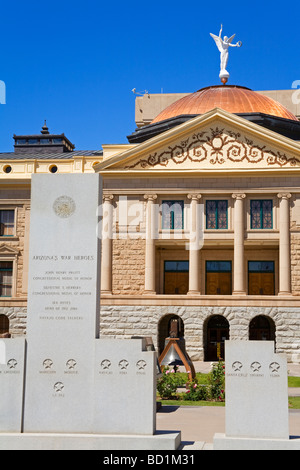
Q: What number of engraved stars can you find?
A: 10